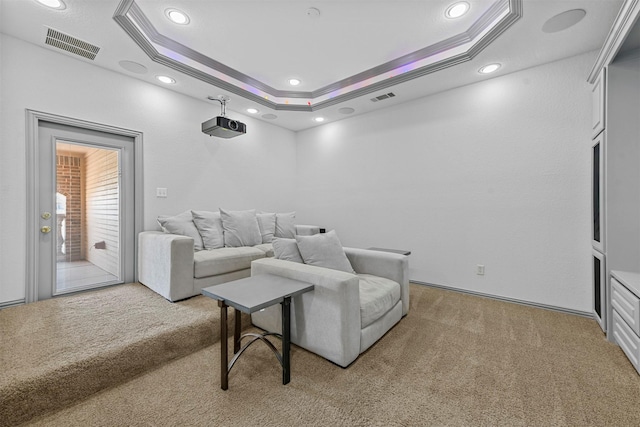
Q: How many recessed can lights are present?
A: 8